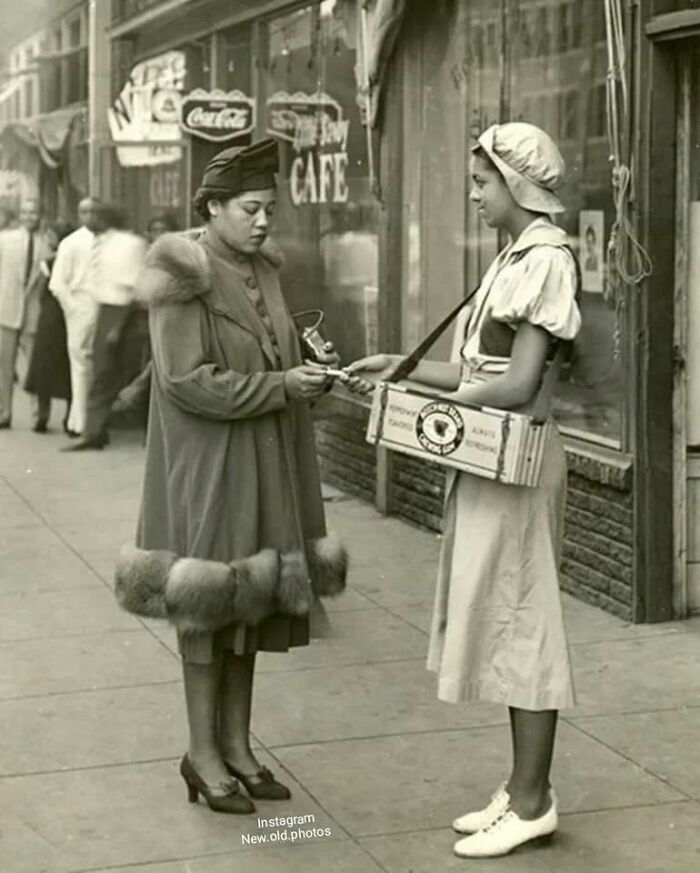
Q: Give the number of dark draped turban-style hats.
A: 1